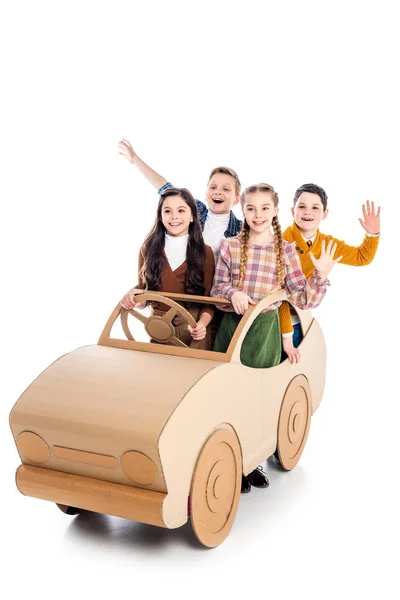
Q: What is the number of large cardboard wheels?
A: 2